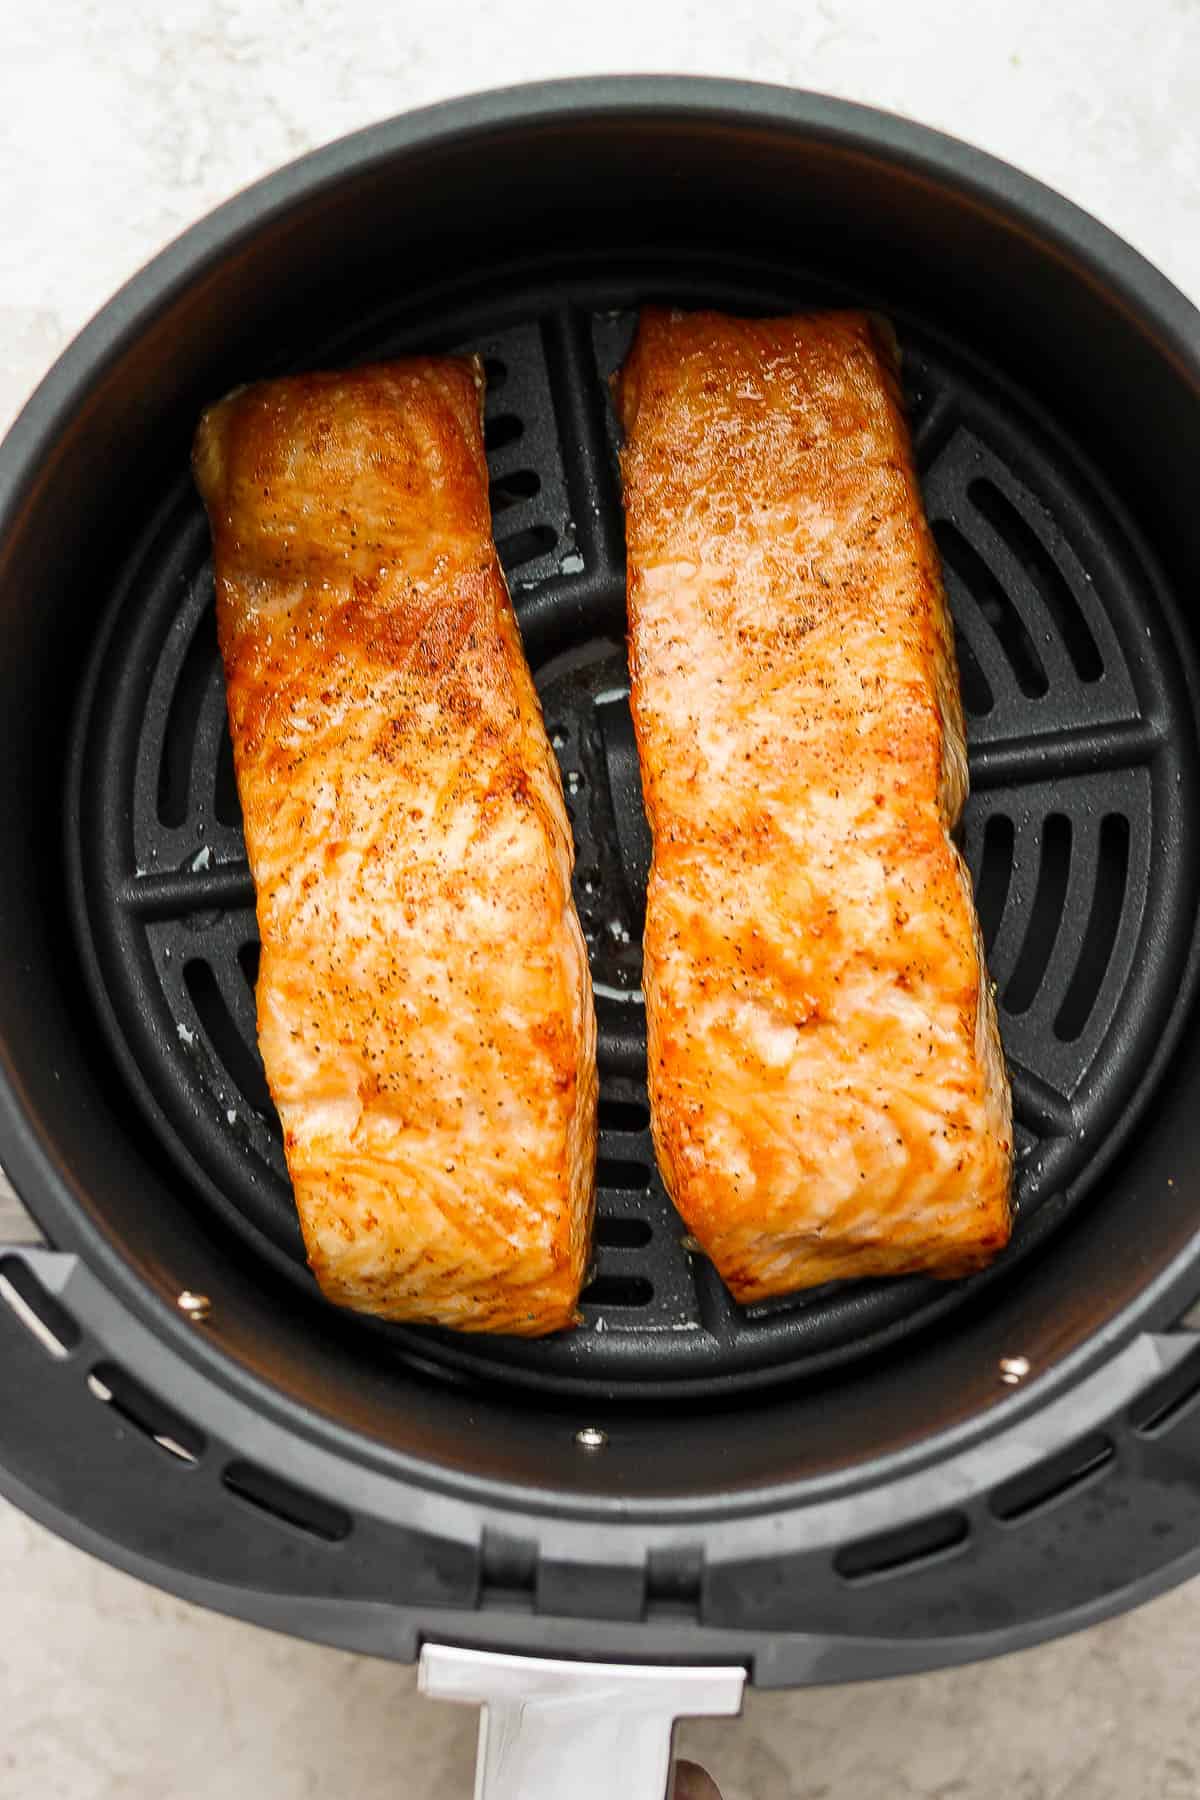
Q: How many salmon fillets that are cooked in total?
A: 2